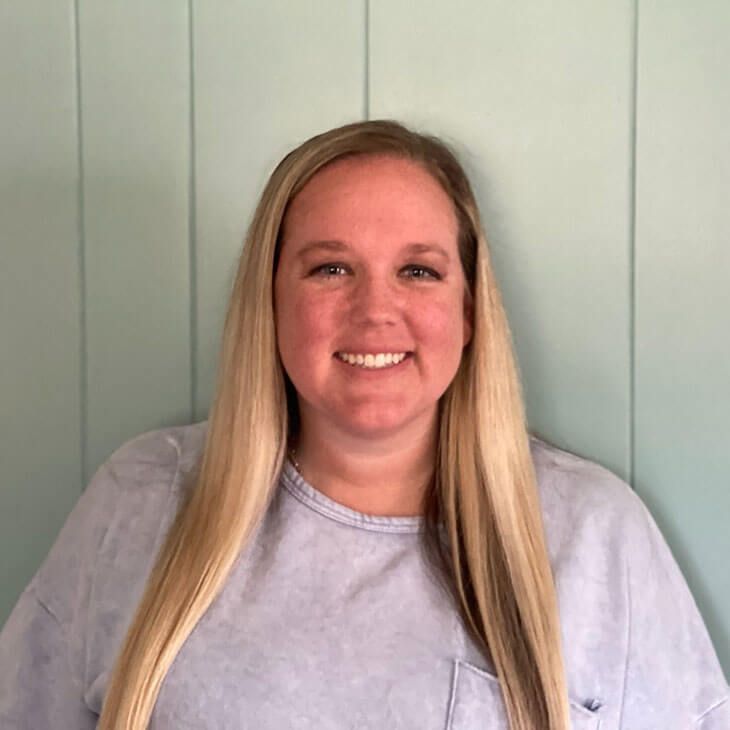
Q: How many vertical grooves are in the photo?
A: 4